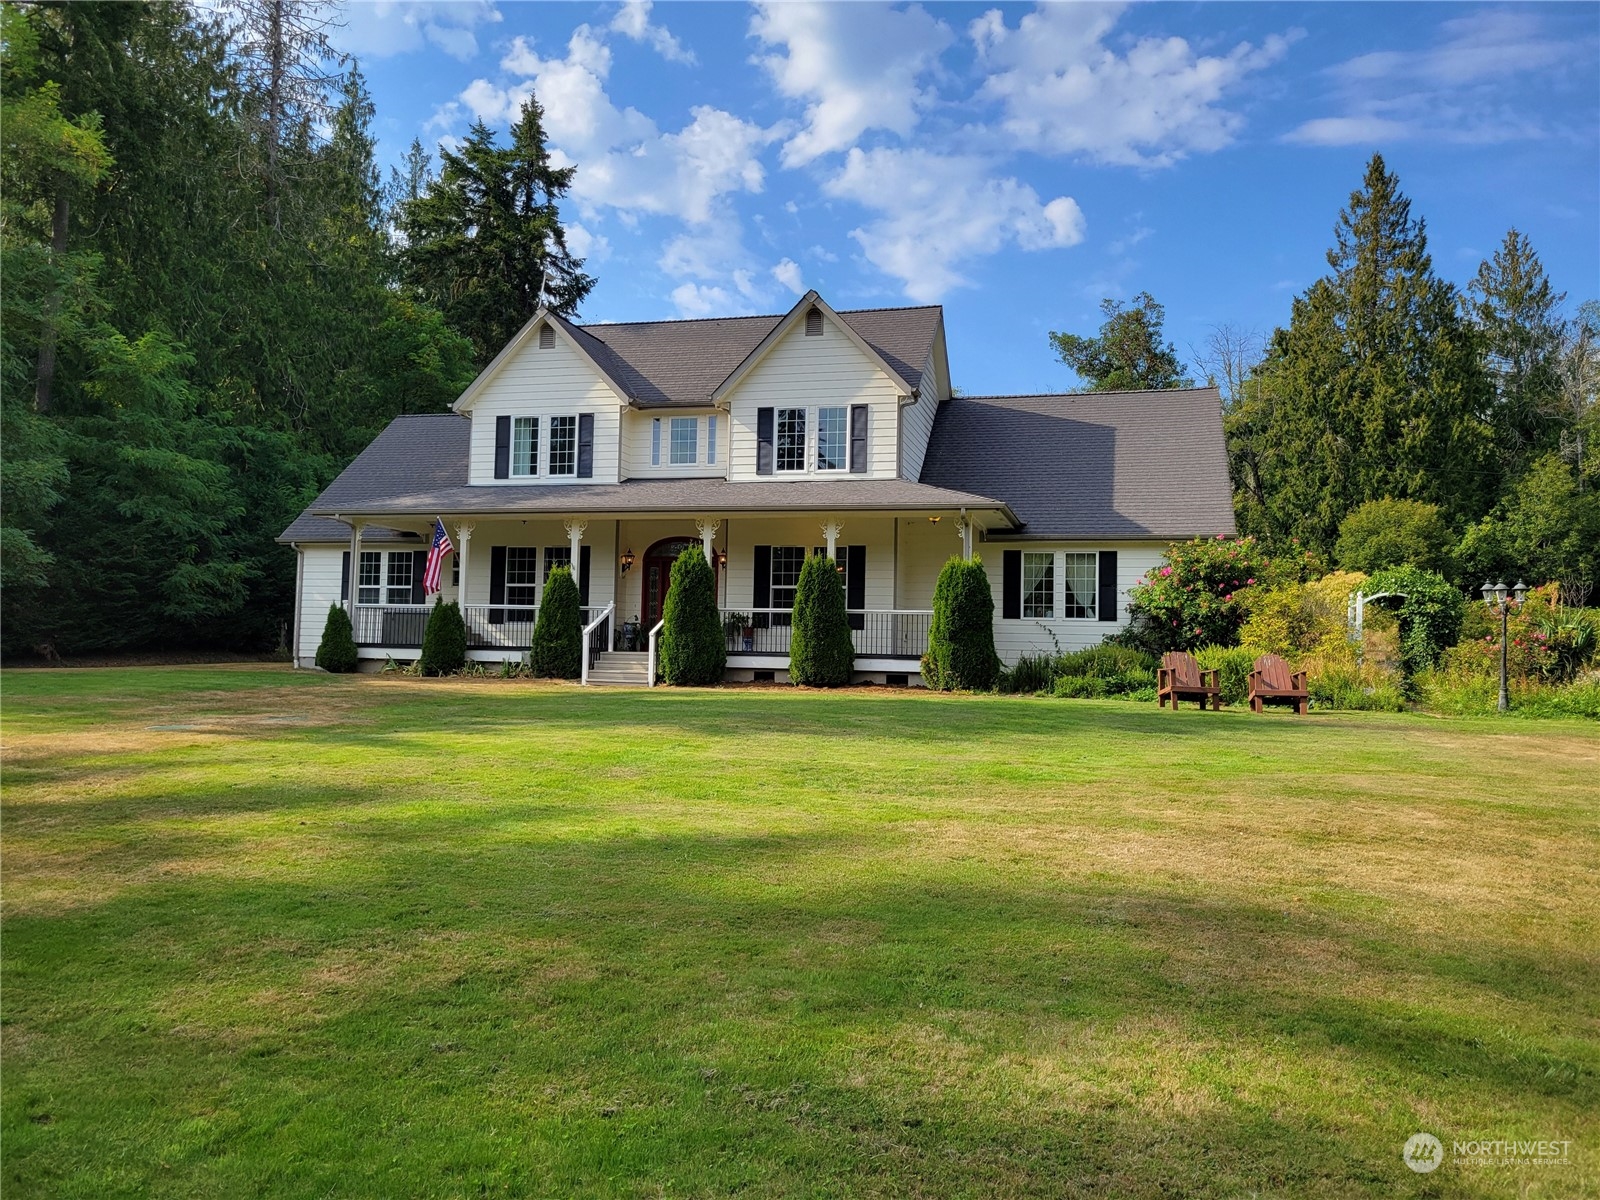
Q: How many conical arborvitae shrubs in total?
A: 6